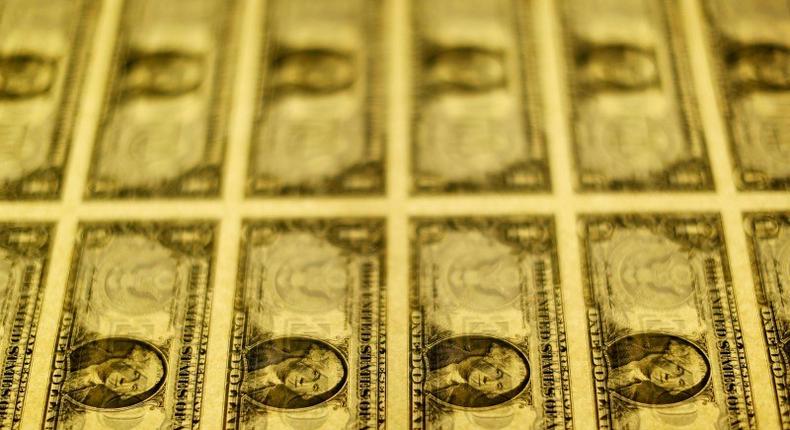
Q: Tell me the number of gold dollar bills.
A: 12